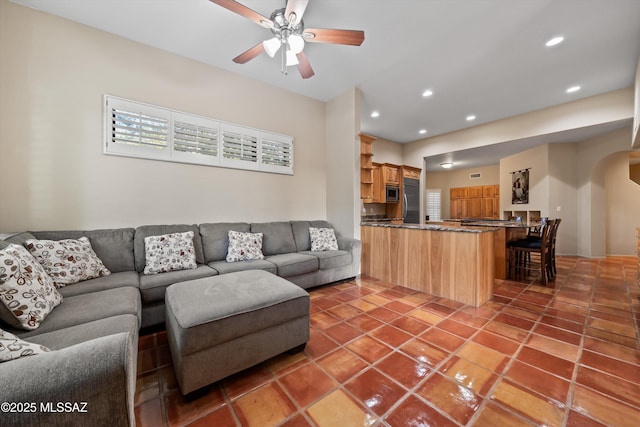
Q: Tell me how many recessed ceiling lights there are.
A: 6